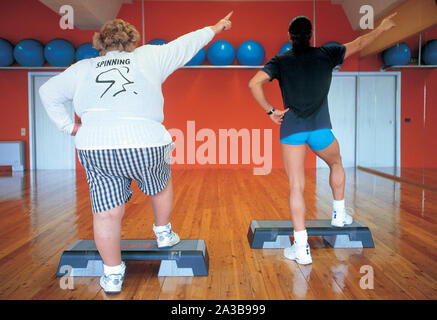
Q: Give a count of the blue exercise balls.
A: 12